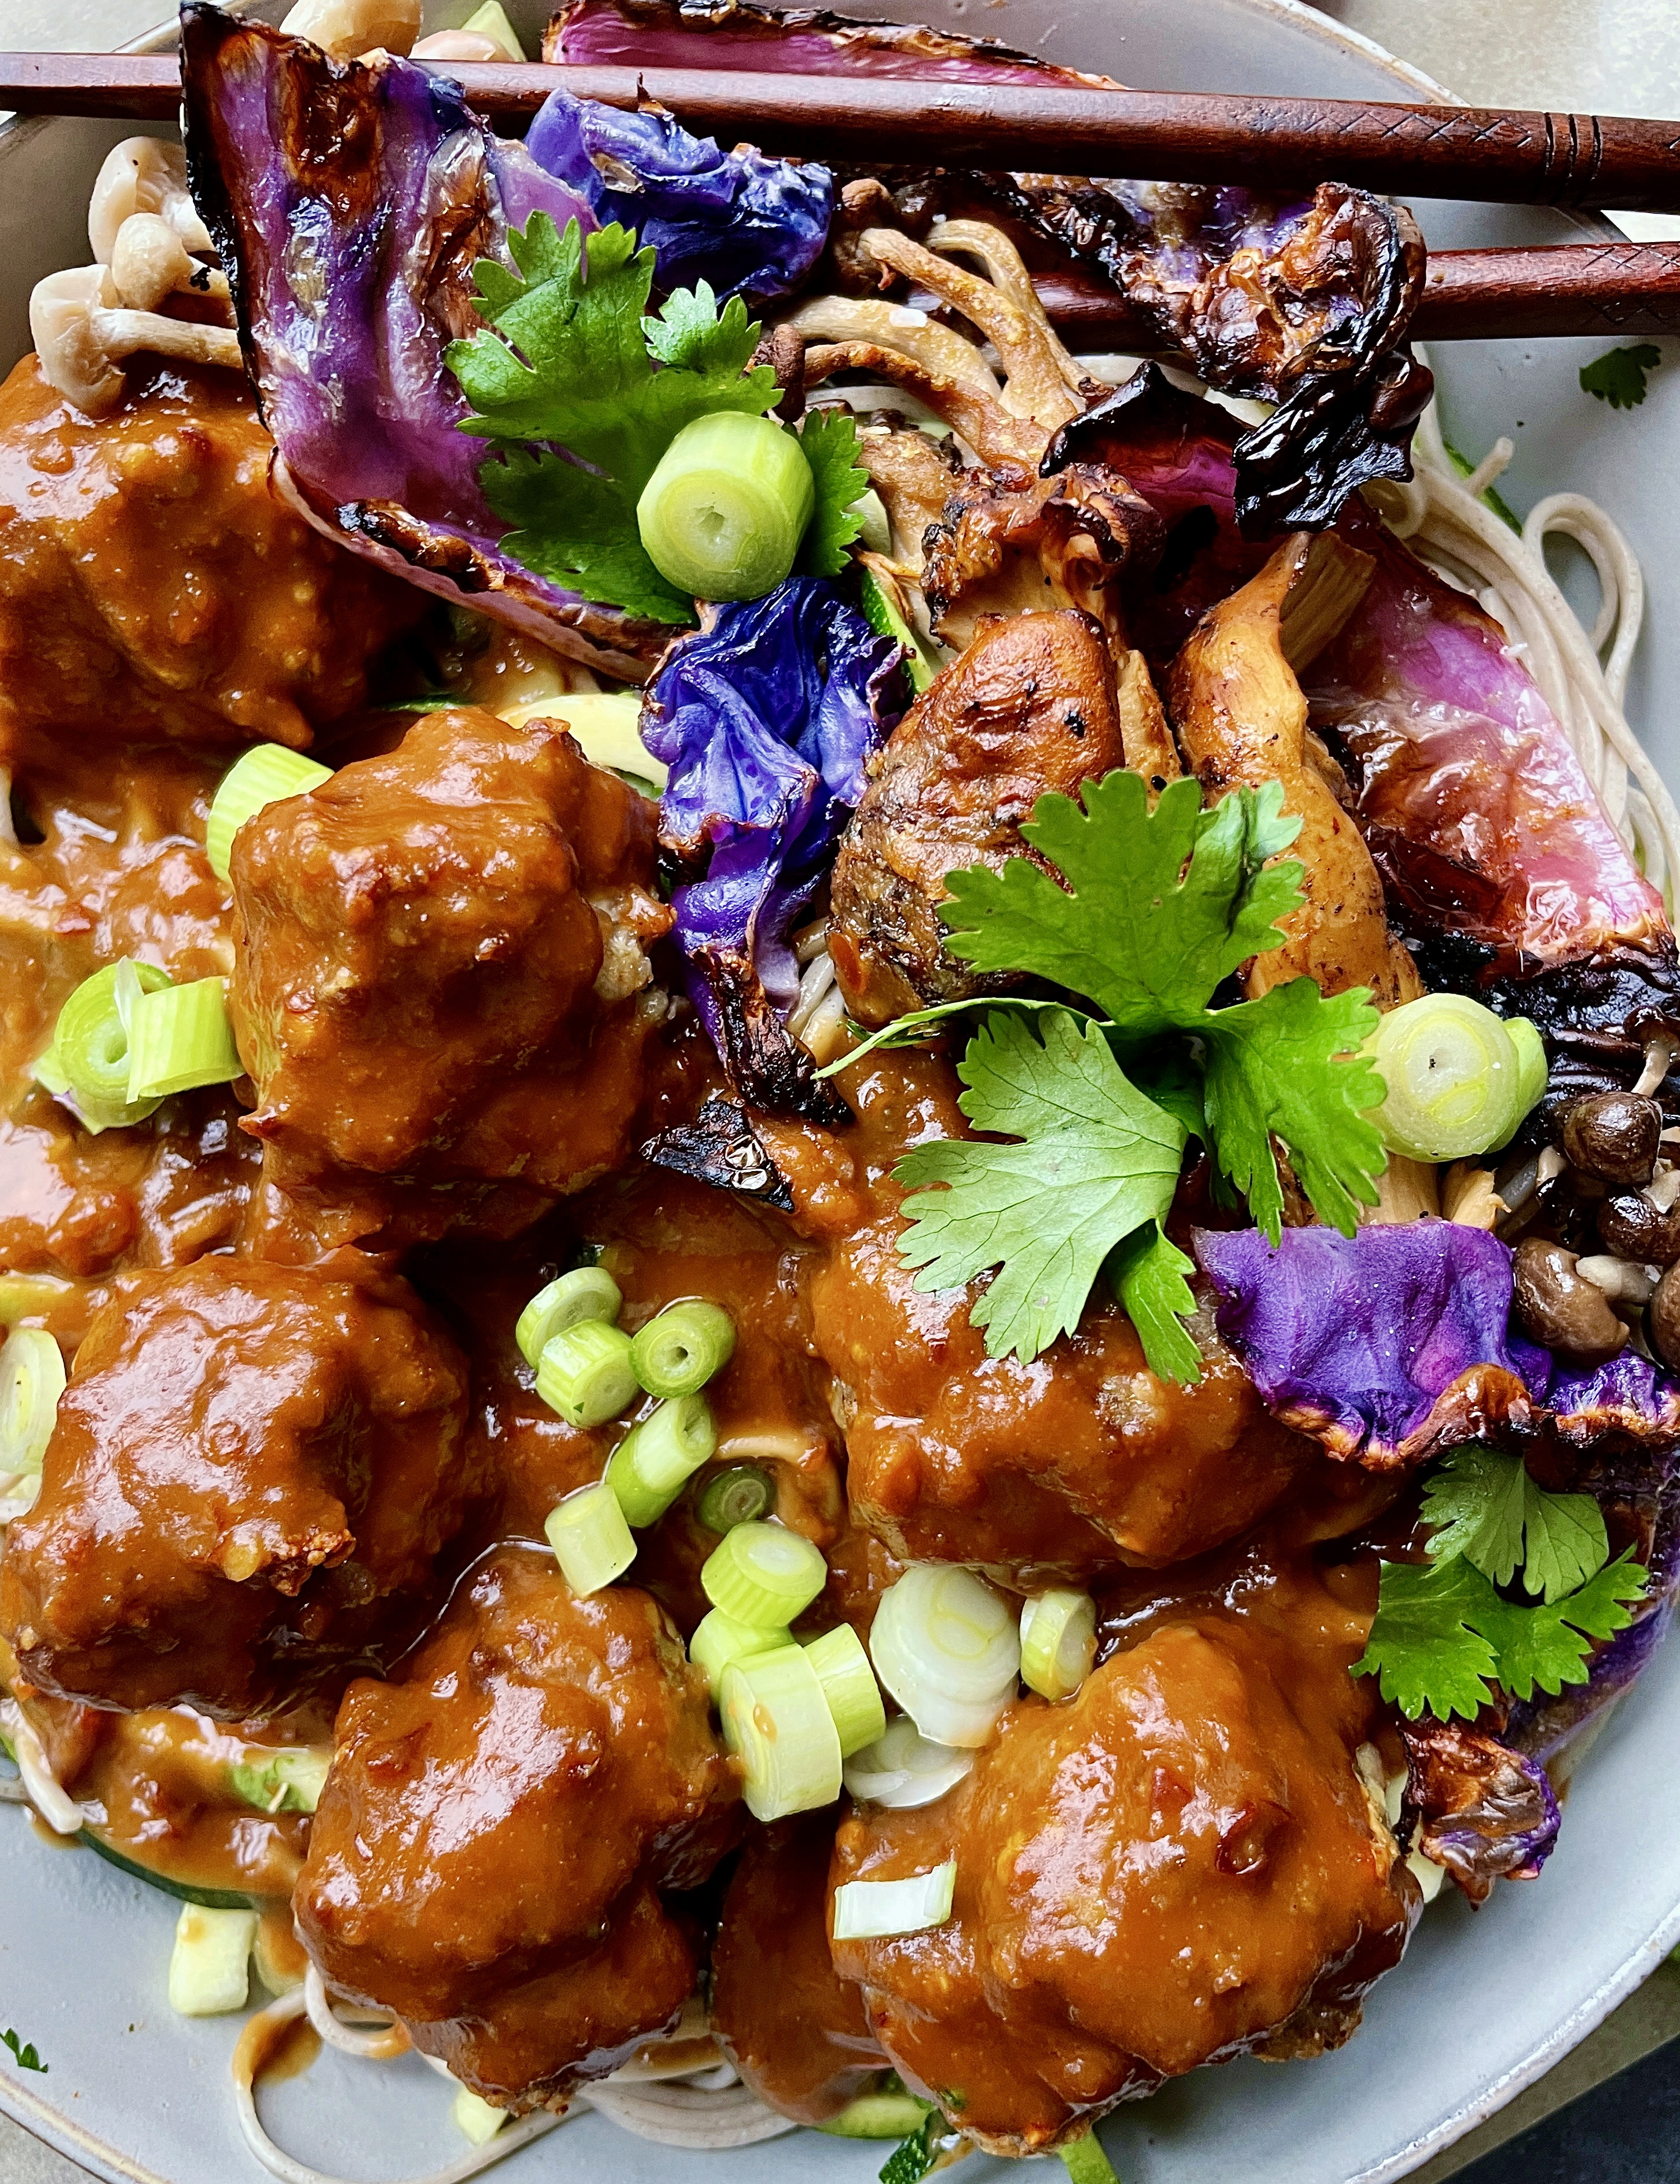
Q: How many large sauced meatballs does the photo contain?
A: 6